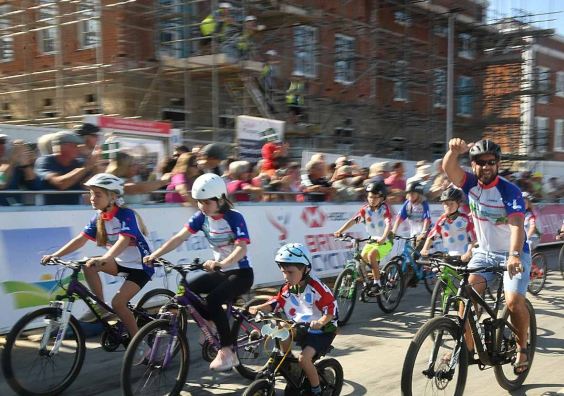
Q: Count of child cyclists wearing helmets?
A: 6